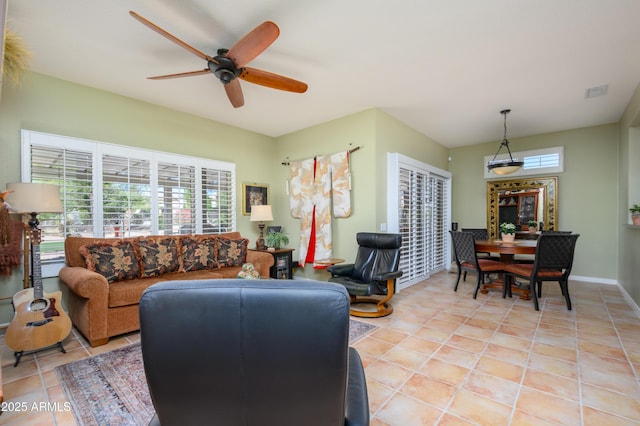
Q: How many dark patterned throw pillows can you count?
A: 4